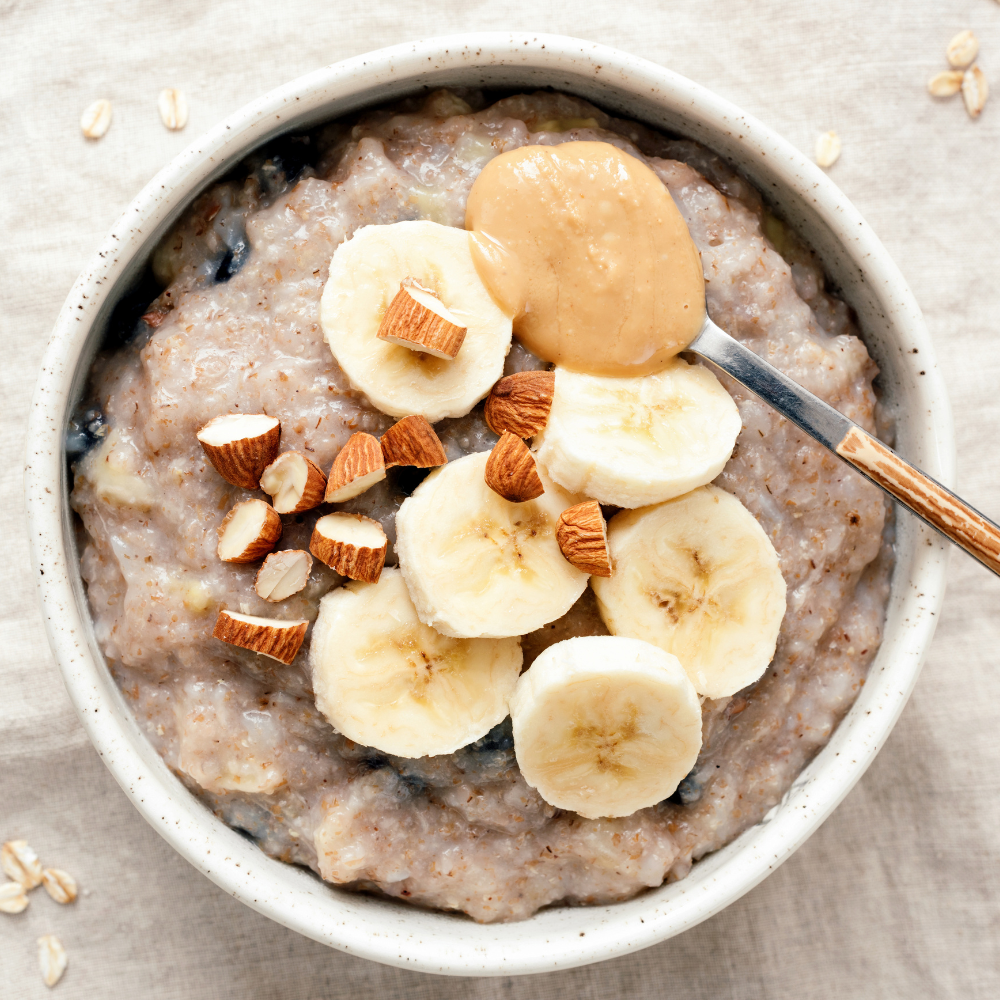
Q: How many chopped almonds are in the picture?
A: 12